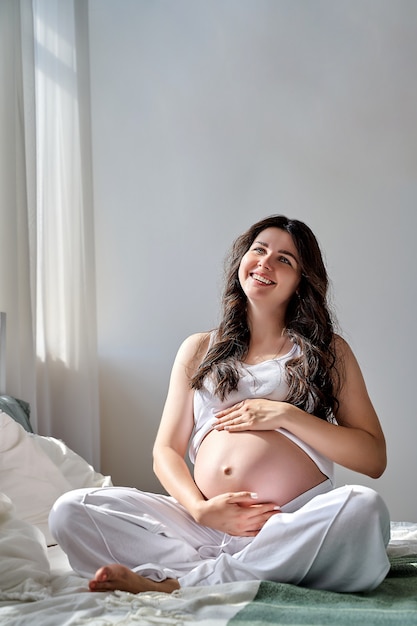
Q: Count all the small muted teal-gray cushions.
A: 1